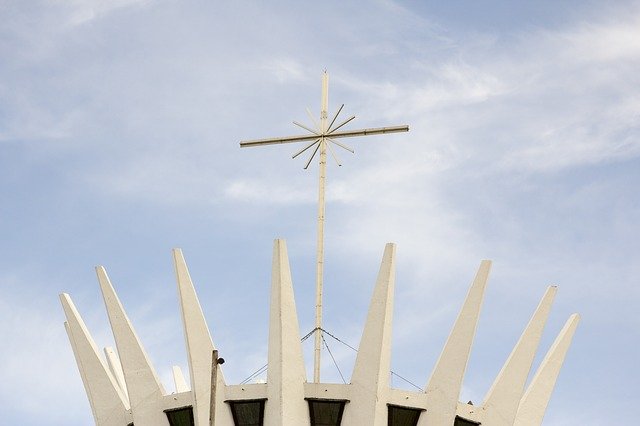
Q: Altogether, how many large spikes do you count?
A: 8